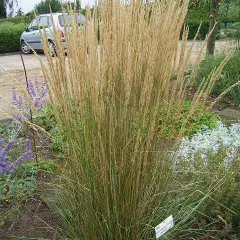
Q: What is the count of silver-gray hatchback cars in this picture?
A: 1